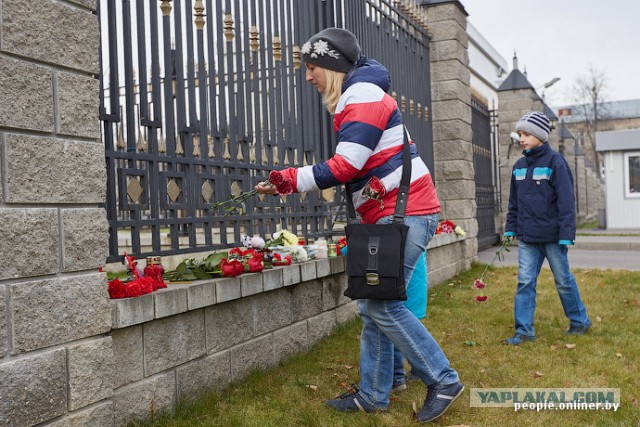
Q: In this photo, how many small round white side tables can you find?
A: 0